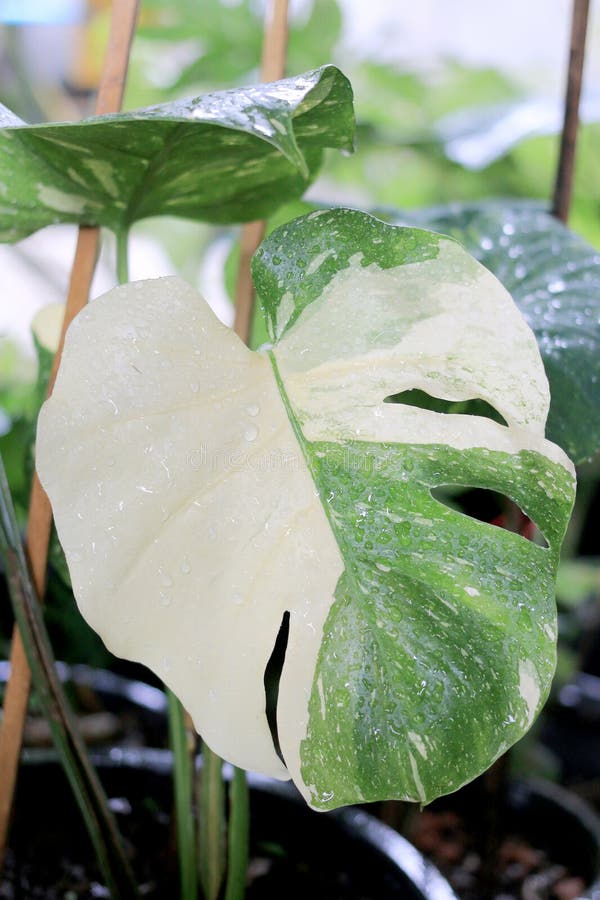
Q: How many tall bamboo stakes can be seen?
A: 3